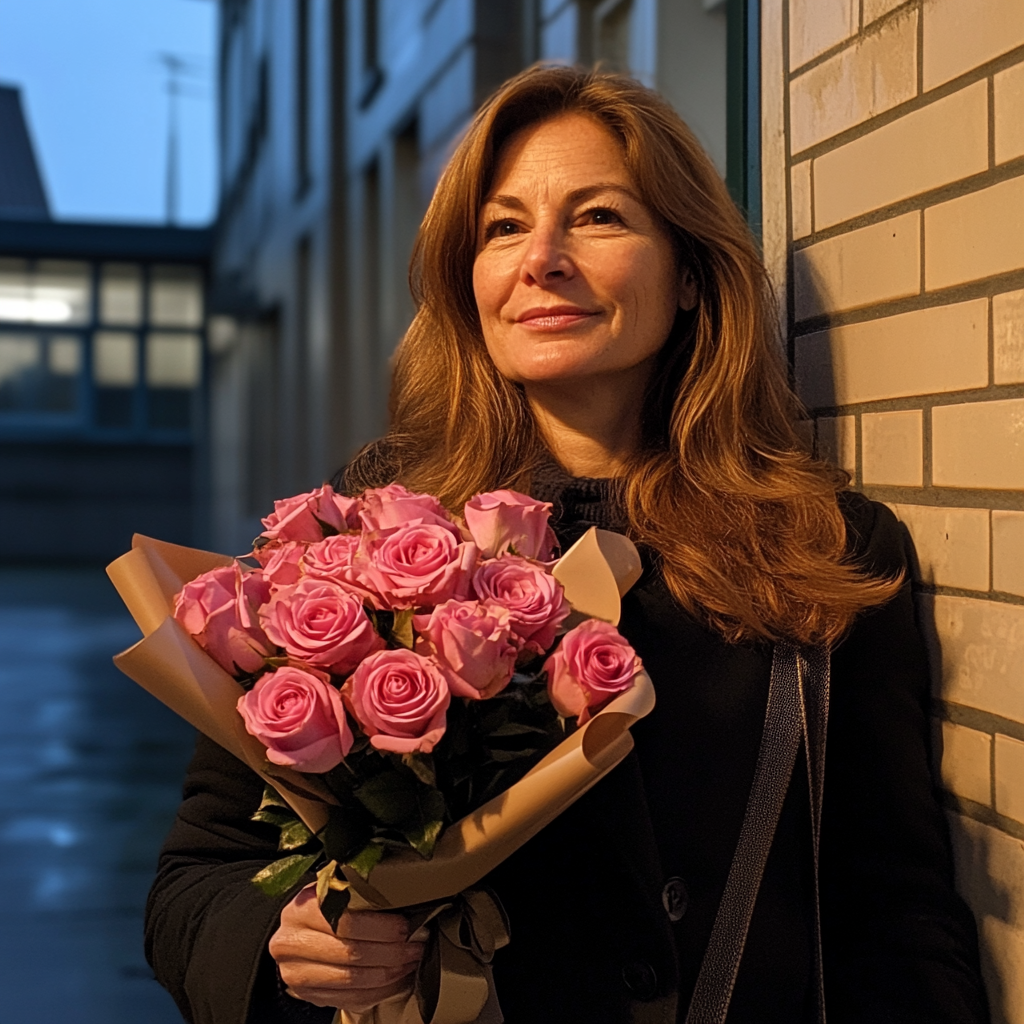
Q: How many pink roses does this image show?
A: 13